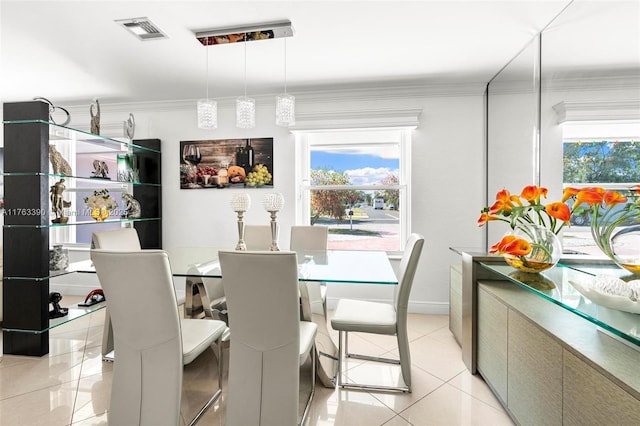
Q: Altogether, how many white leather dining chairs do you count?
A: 6